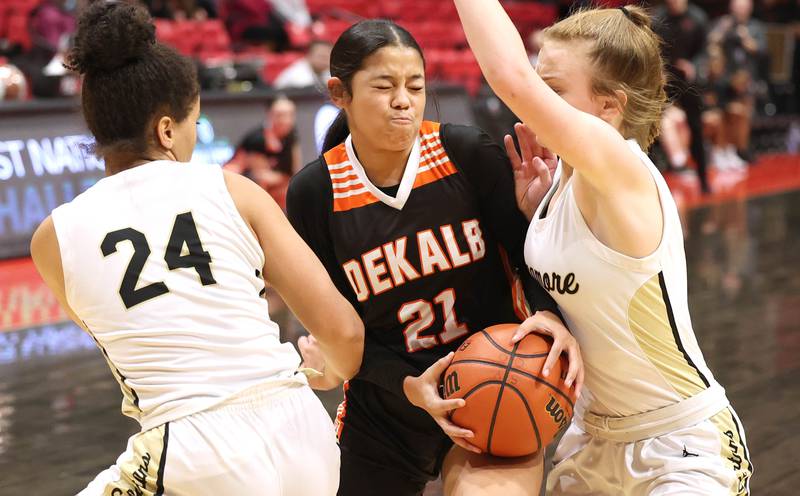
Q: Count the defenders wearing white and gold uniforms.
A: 2